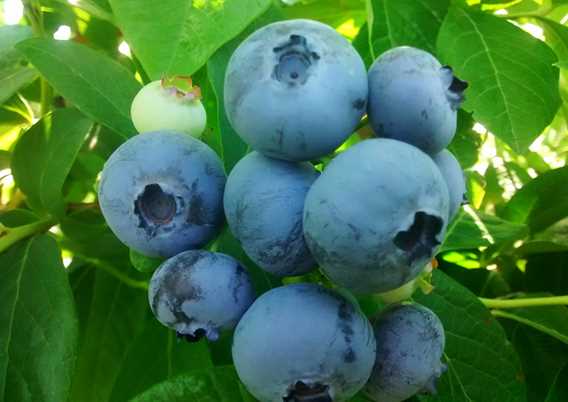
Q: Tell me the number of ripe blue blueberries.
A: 9